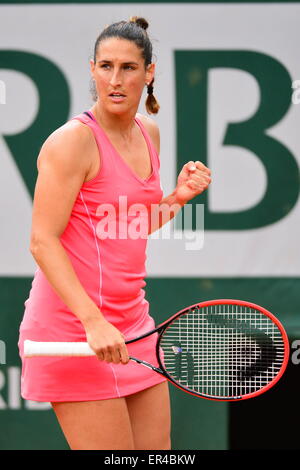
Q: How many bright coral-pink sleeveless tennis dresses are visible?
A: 1